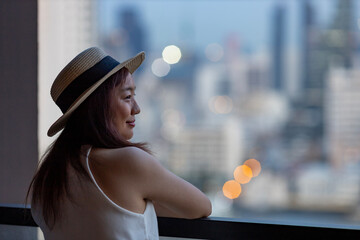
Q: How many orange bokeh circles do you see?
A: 3